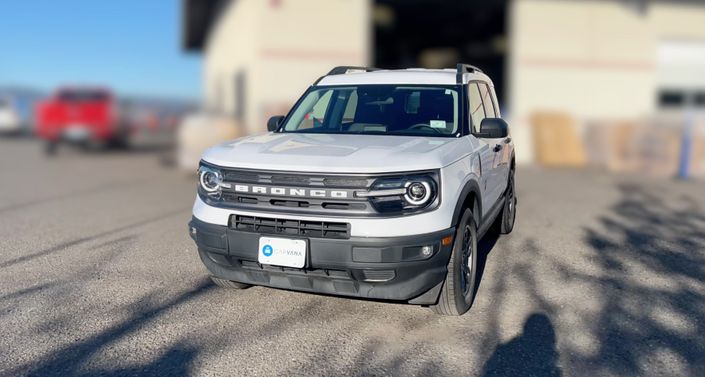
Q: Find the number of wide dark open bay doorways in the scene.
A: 1